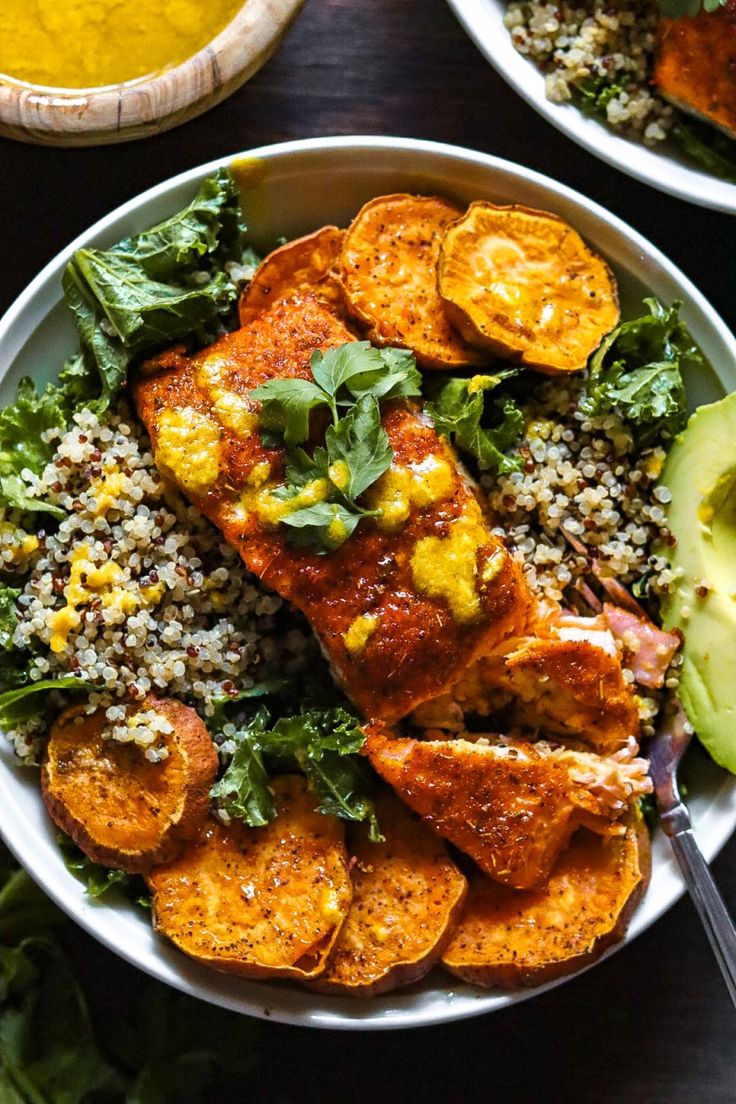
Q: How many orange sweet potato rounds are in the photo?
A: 7